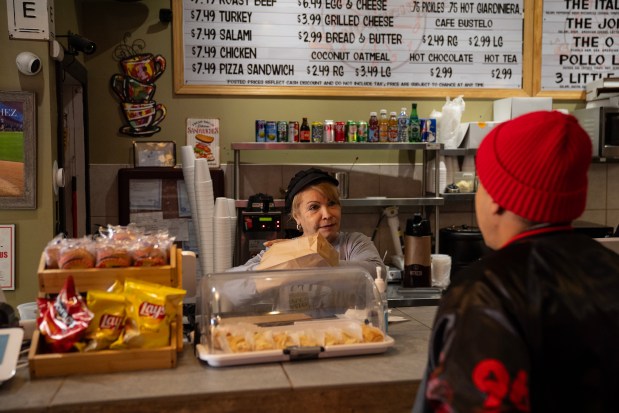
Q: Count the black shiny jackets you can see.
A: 1